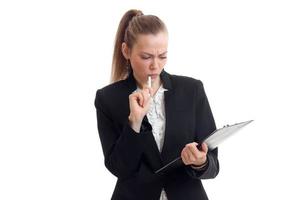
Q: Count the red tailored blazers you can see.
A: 0